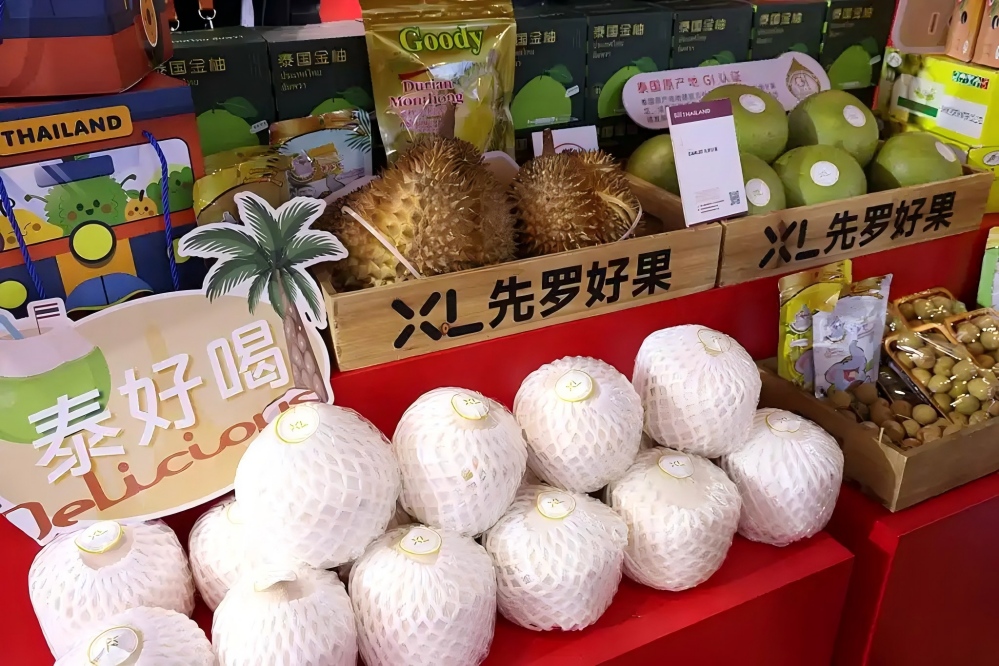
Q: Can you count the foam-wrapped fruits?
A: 12